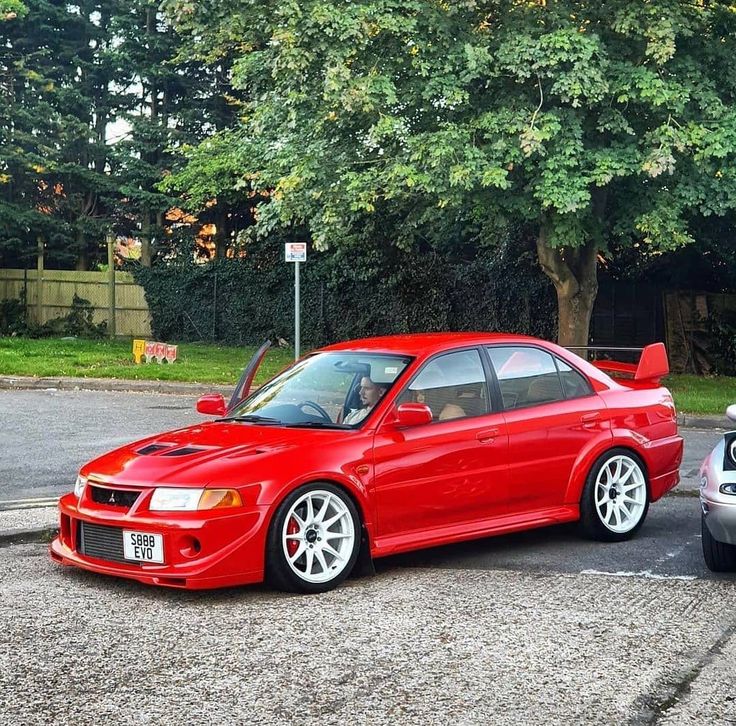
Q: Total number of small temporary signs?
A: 4